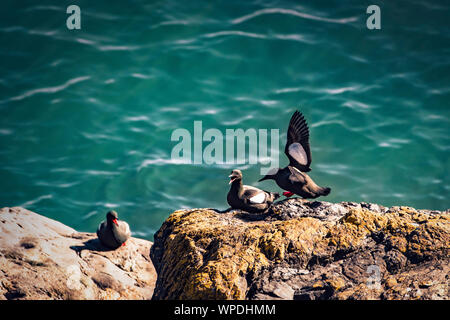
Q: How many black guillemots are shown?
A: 3